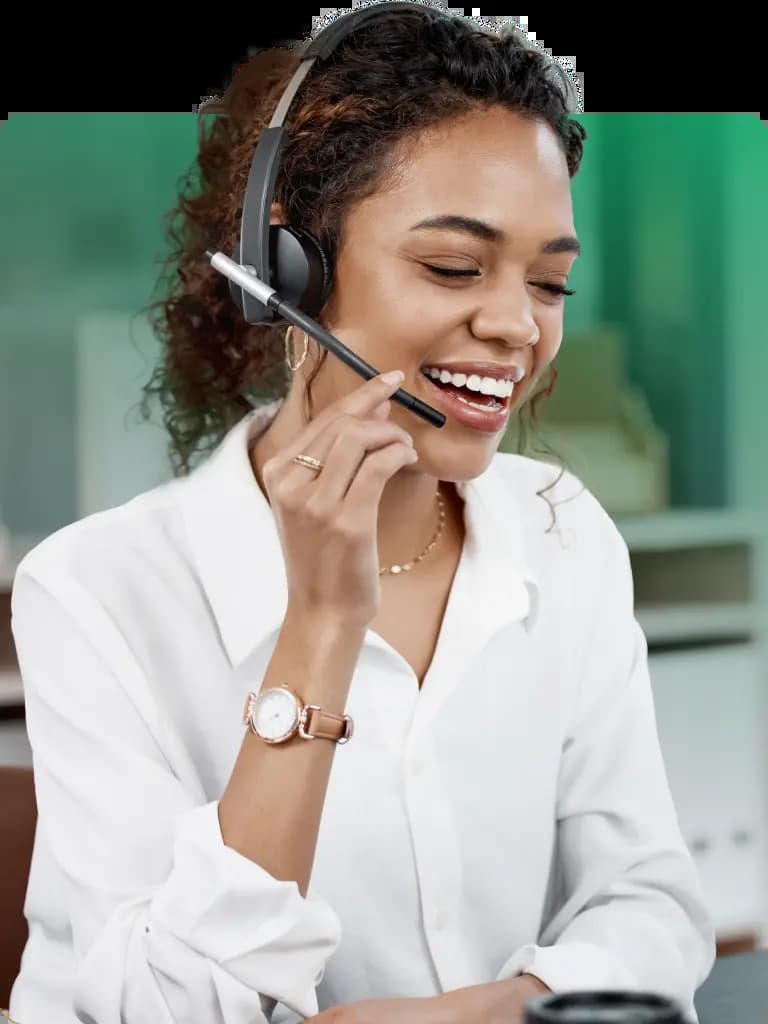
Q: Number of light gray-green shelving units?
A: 1